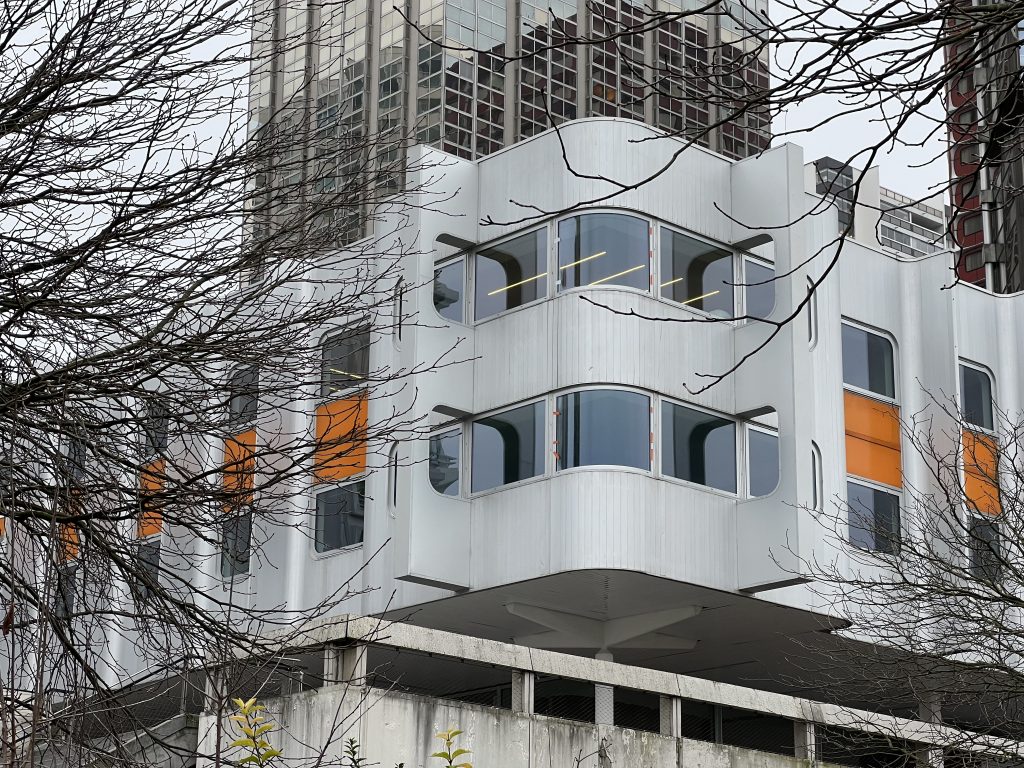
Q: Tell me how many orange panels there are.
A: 7